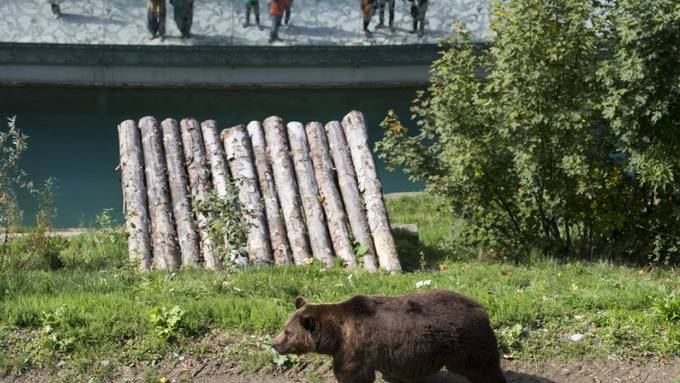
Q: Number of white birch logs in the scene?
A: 12